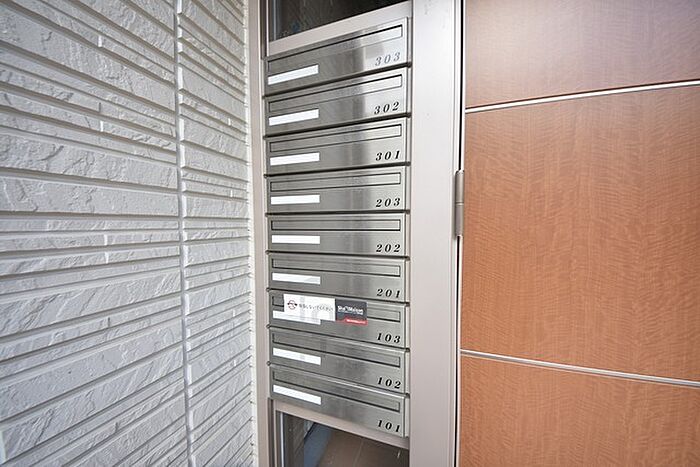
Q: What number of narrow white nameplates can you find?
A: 9